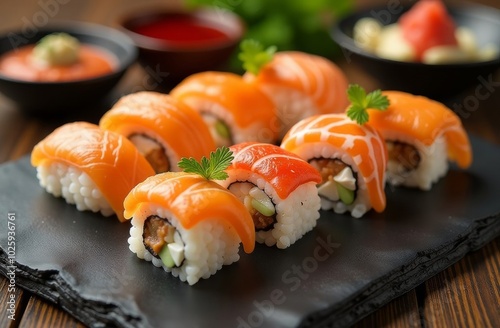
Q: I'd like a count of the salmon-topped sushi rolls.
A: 8